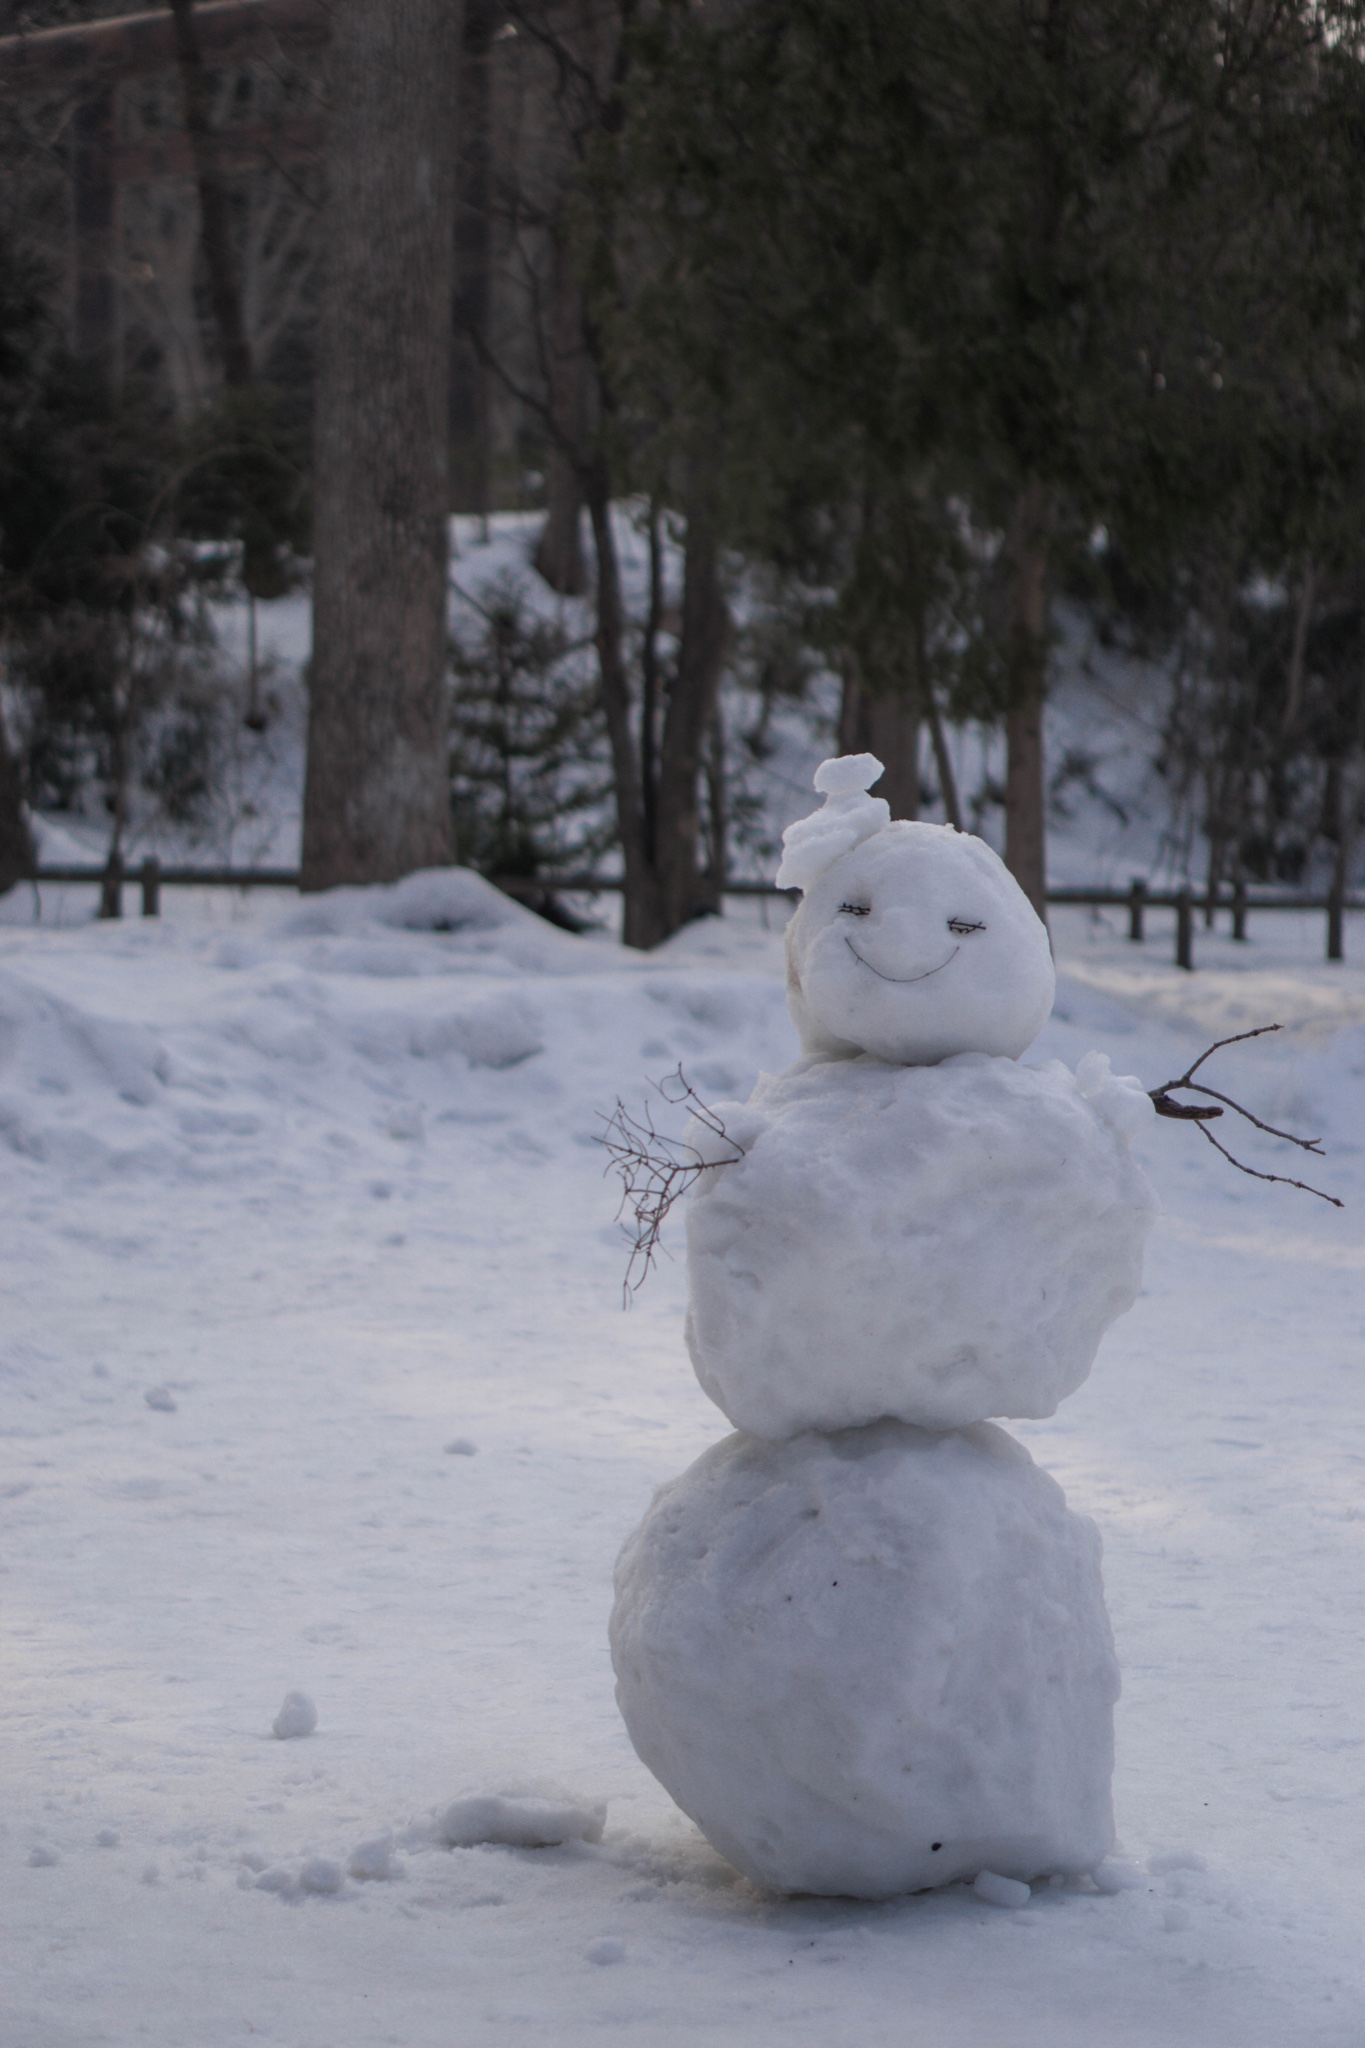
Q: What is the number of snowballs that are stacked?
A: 3